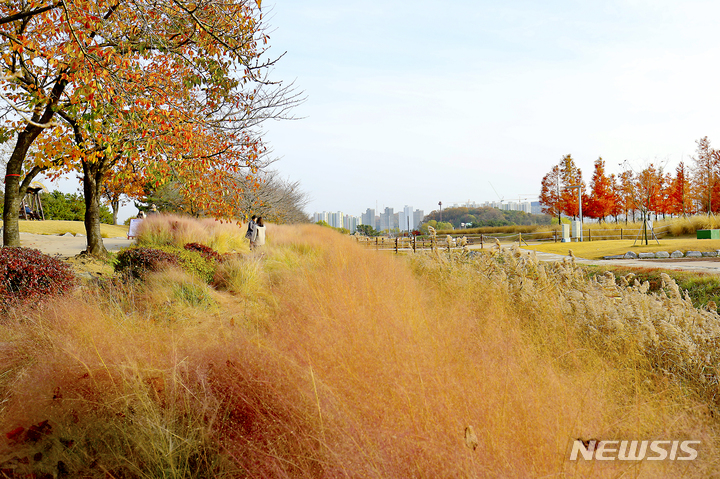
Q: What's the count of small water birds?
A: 0